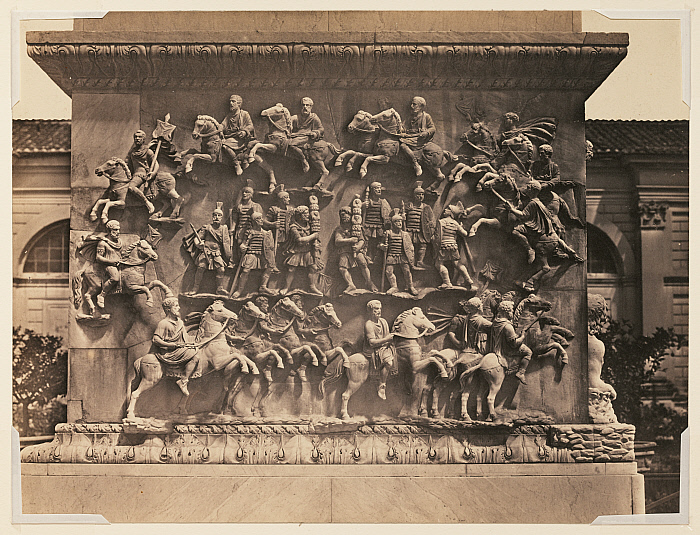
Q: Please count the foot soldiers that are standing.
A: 10